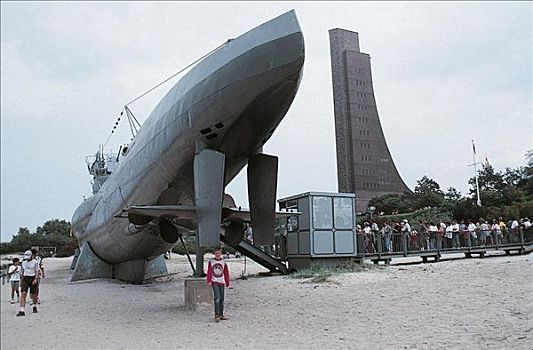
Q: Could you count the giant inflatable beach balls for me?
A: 0